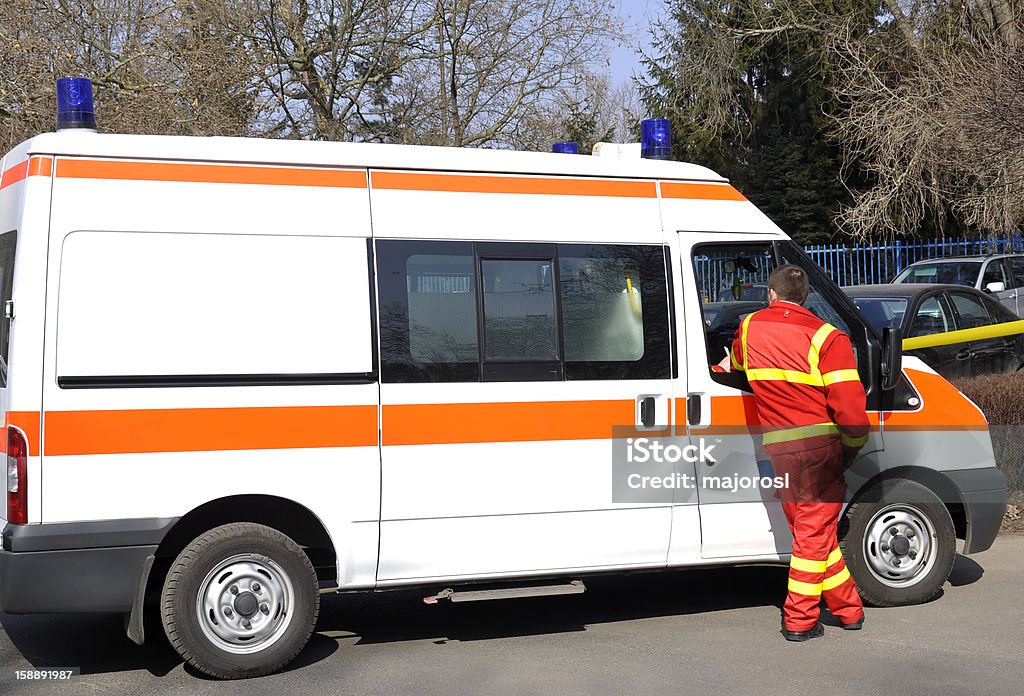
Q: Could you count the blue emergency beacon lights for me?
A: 3